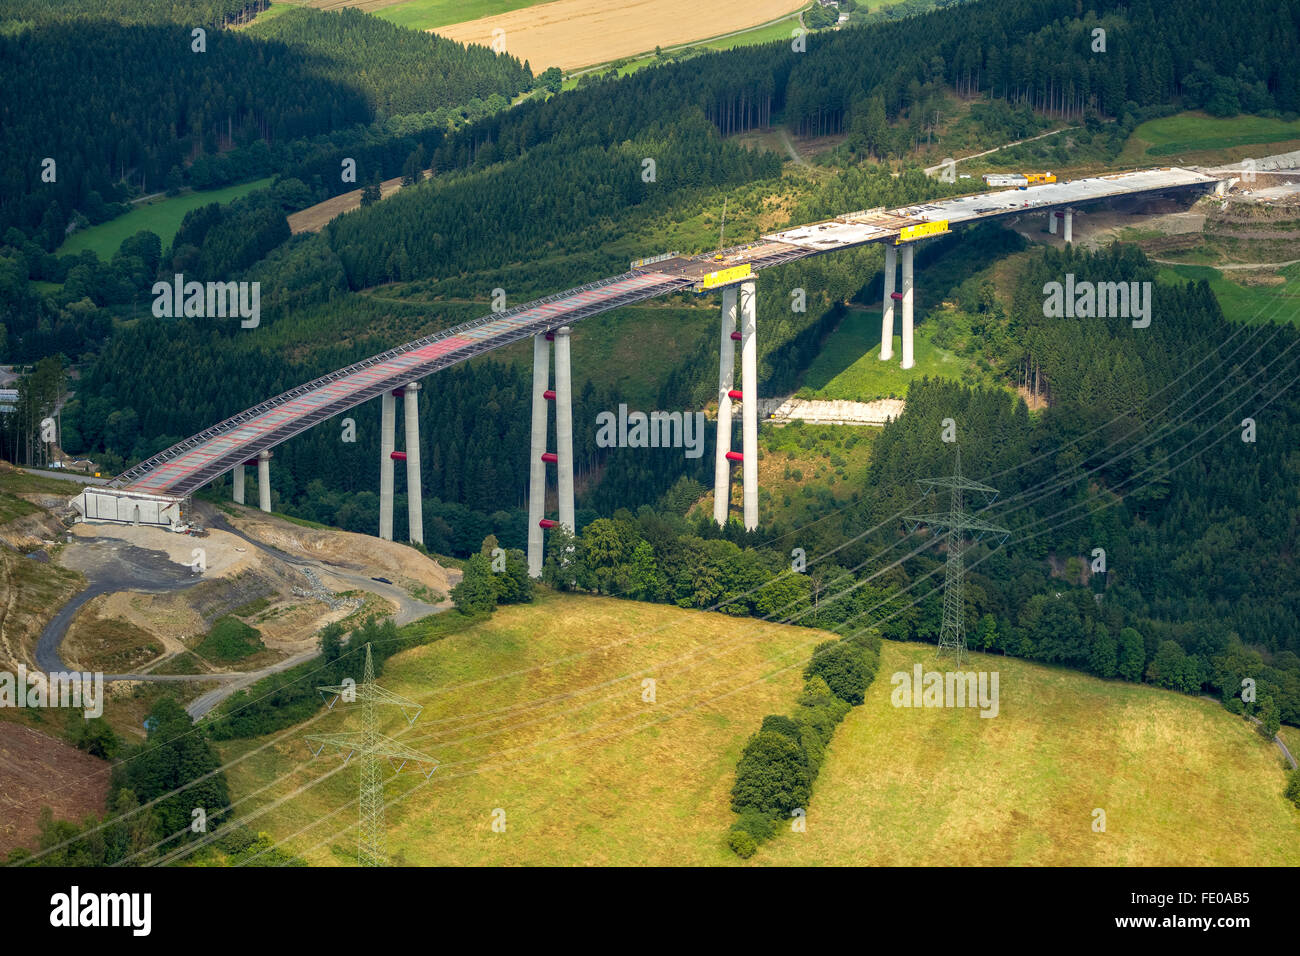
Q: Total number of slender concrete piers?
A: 12